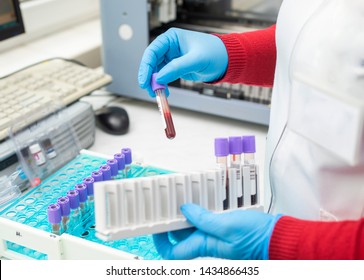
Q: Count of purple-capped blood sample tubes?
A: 14